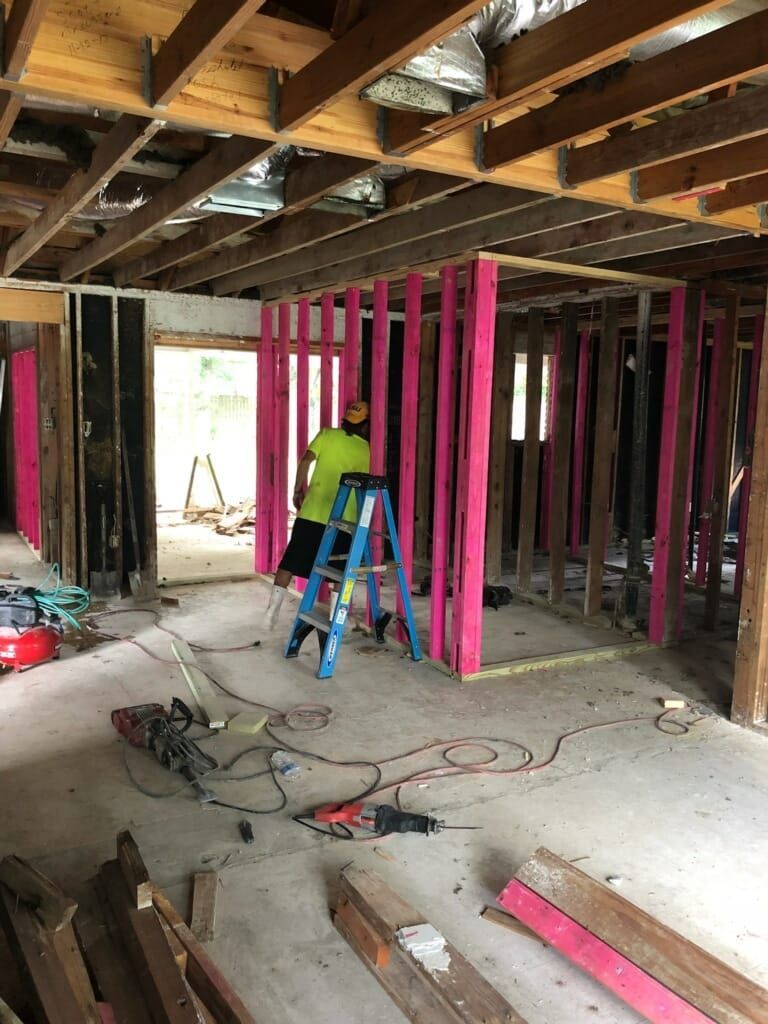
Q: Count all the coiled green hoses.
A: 1